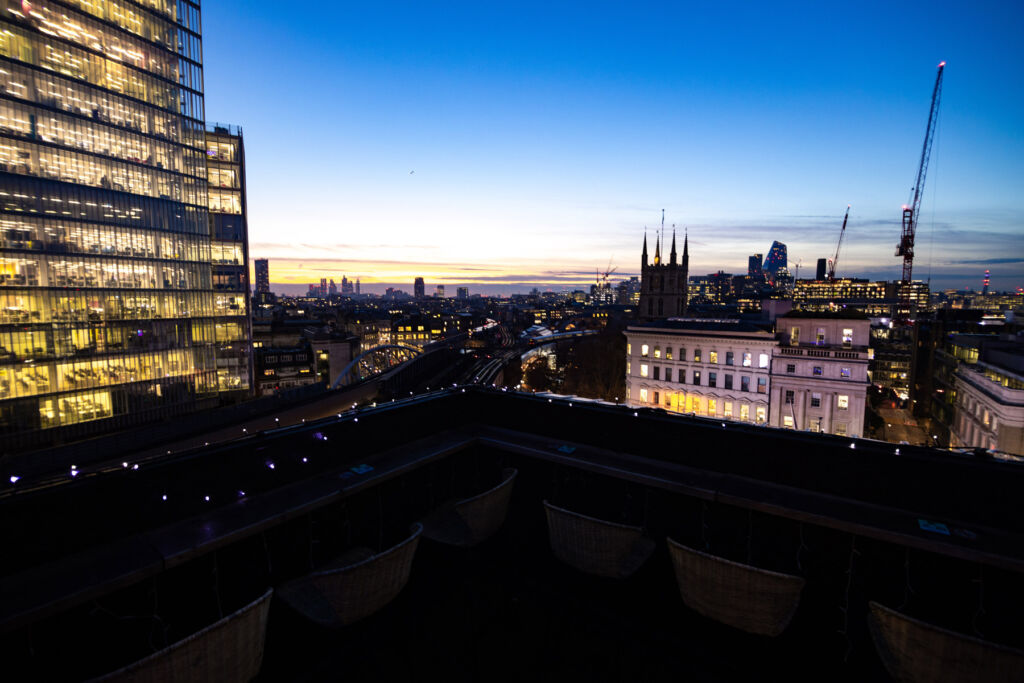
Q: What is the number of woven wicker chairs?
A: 6